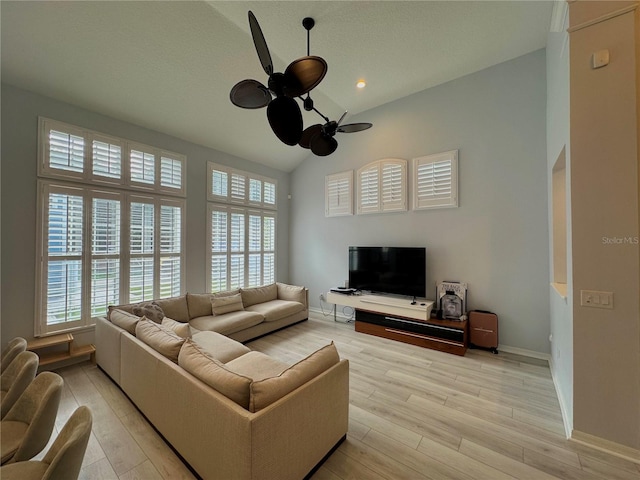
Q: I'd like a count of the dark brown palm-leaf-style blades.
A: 8